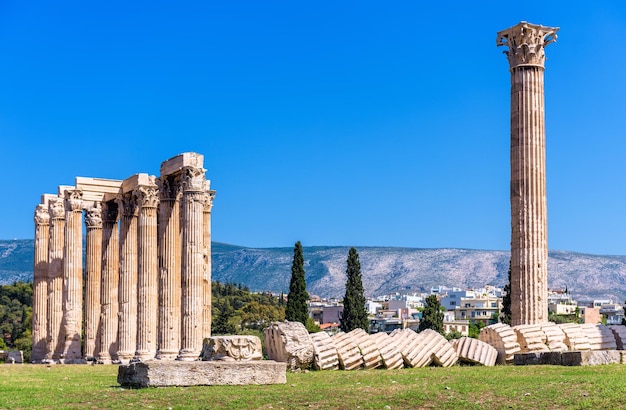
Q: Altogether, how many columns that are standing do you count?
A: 11